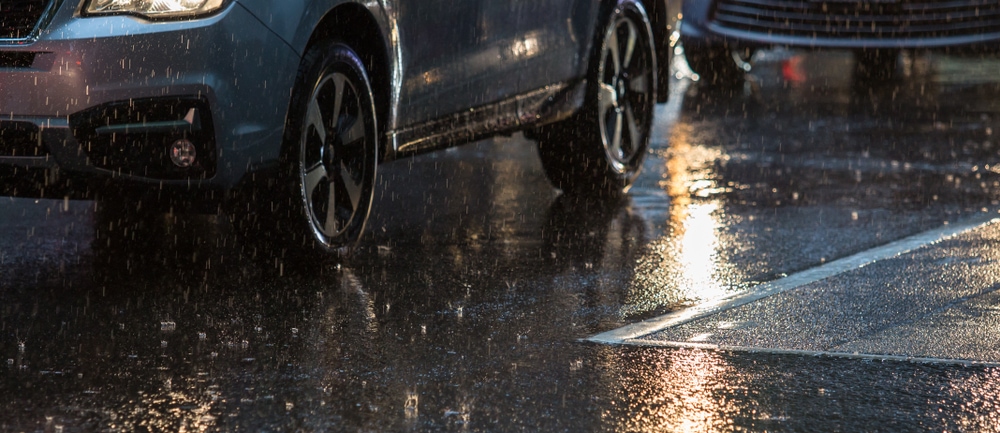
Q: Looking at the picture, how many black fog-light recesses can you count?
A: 1